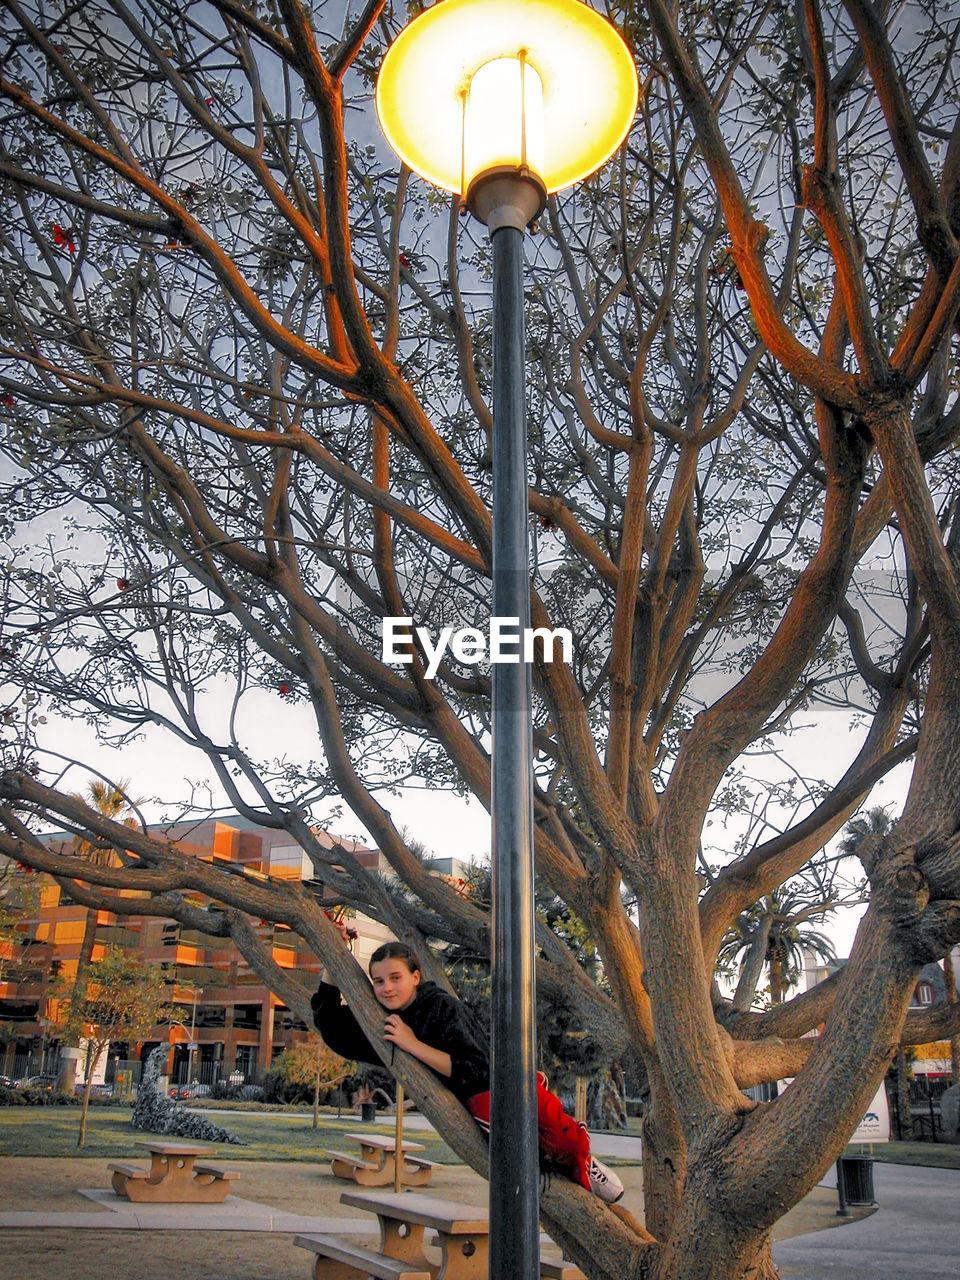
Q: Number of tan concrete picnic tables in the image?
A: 3